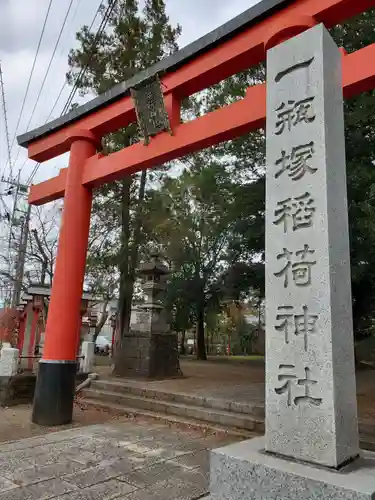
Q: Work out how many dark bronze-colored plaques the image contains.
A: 1